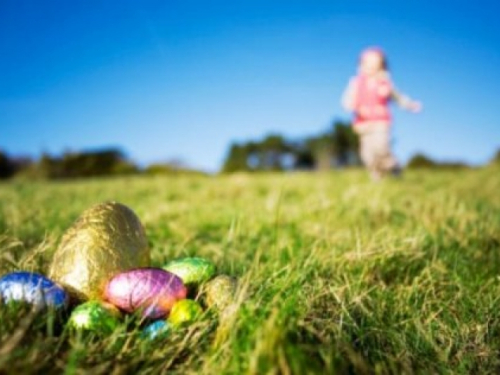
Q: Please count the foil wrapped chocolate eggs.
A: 8